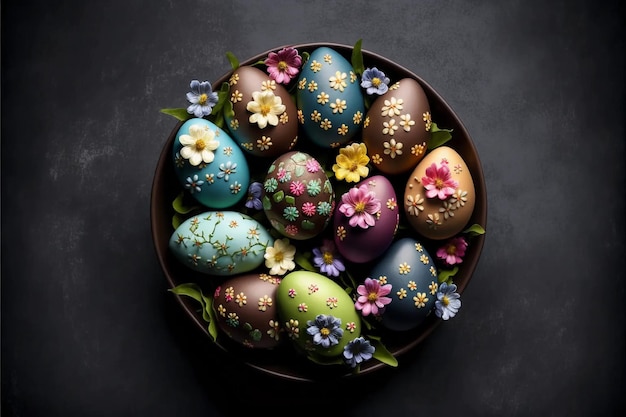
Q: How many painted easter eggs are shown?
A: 11